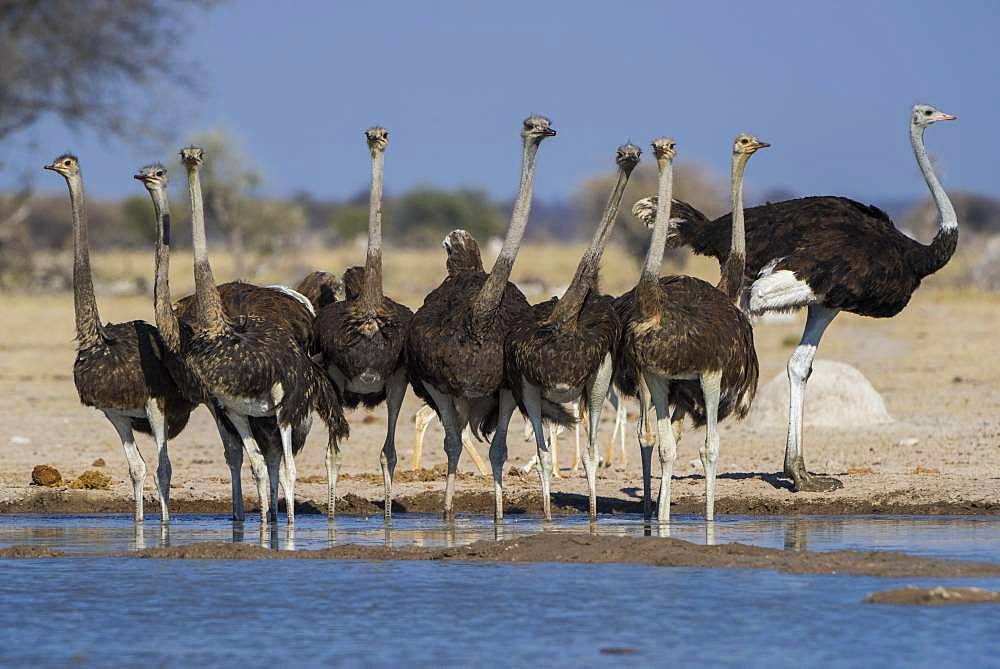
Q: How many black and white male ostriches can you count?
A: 1